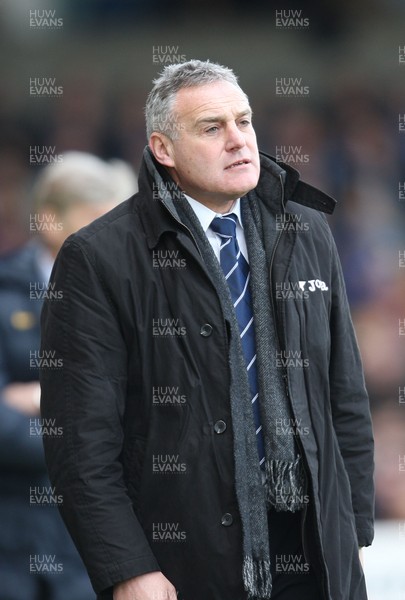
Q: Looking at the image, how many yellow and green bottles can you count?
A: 0